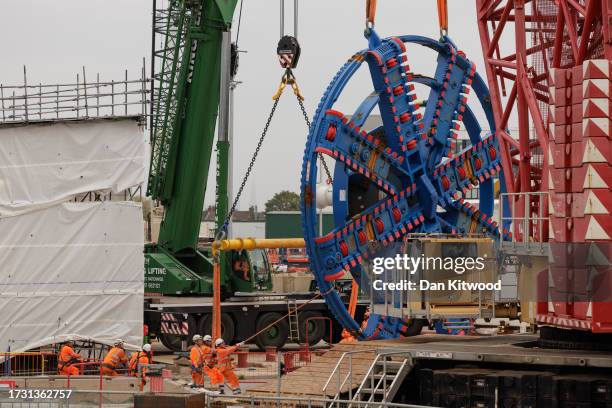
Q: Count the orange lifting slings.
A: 4